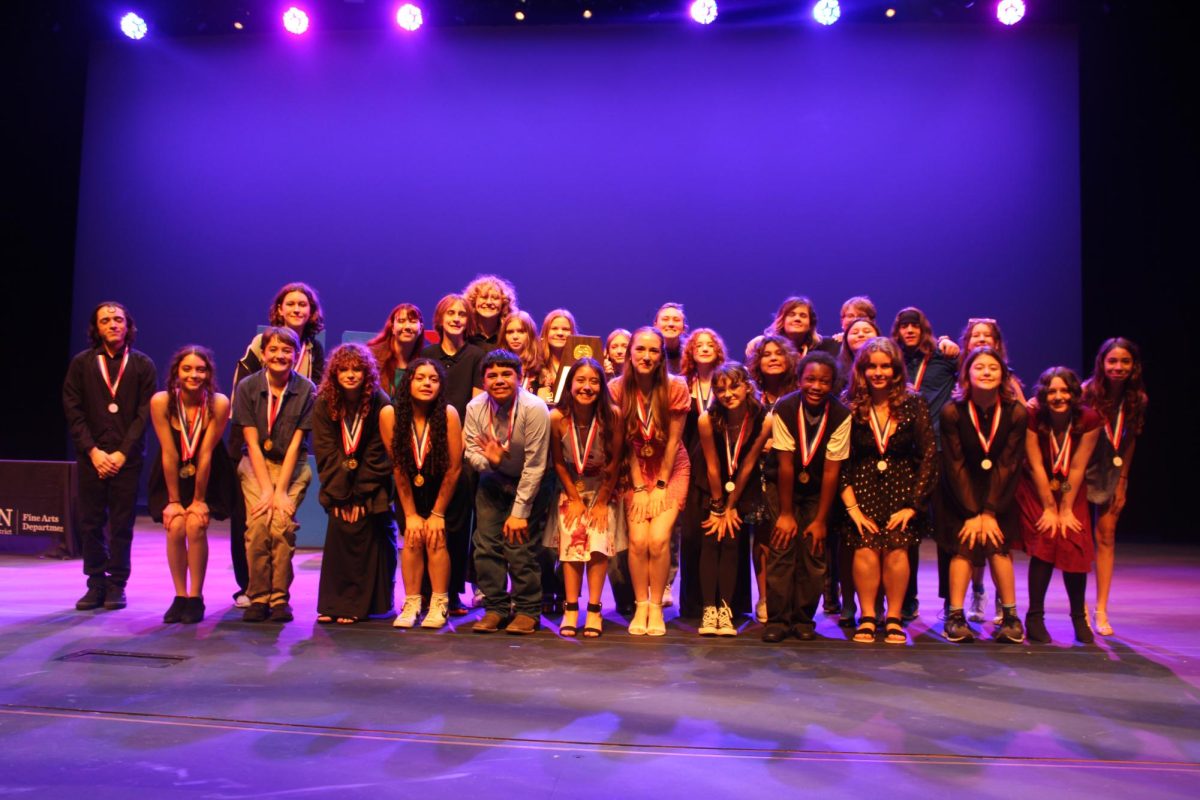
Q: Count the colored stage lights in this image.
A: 6